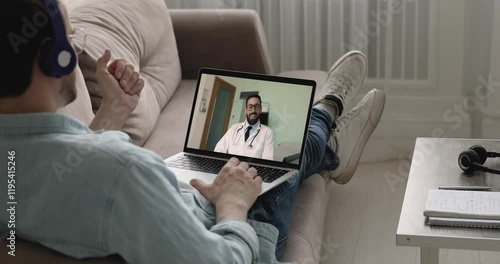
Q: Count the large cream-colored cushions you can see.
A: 2